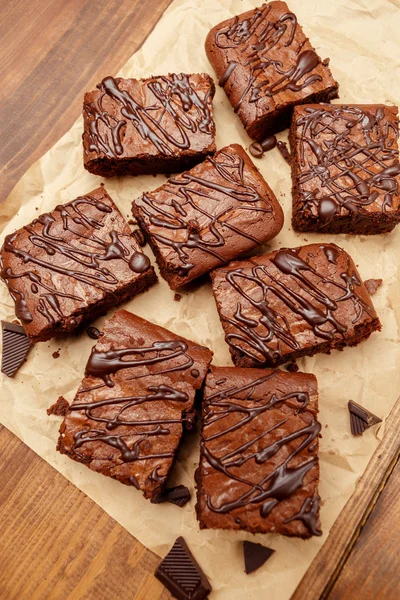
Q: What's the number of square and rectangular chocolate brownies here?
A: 8